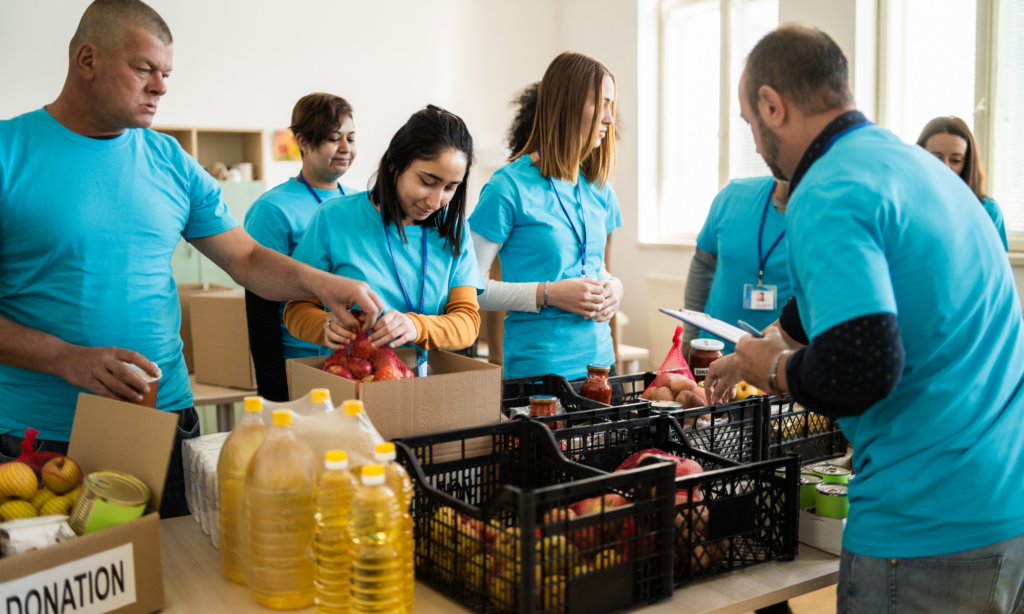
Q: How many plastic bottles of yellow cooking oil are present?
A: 7